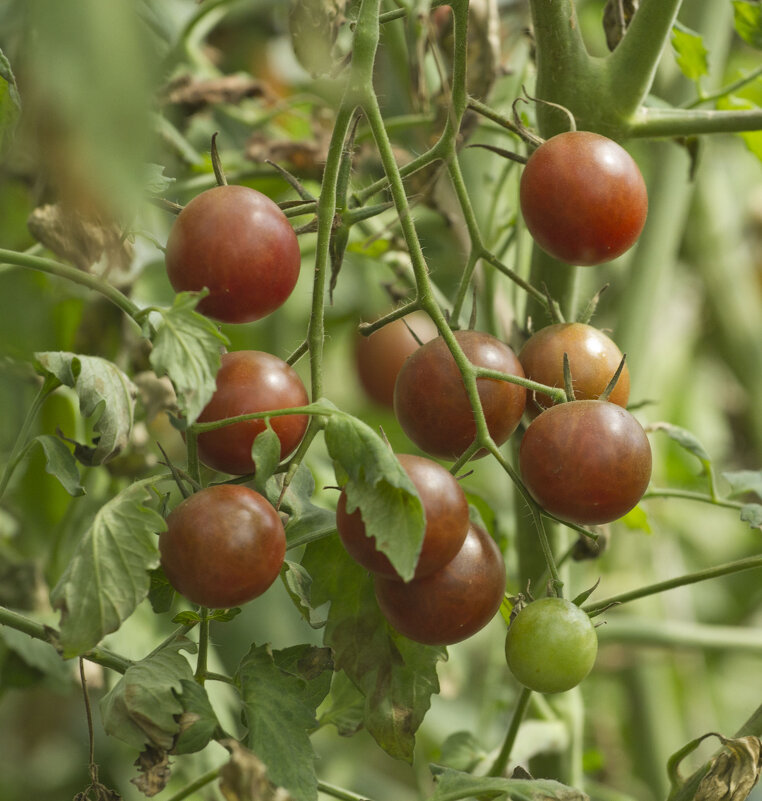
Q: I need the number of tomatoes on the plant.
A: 11